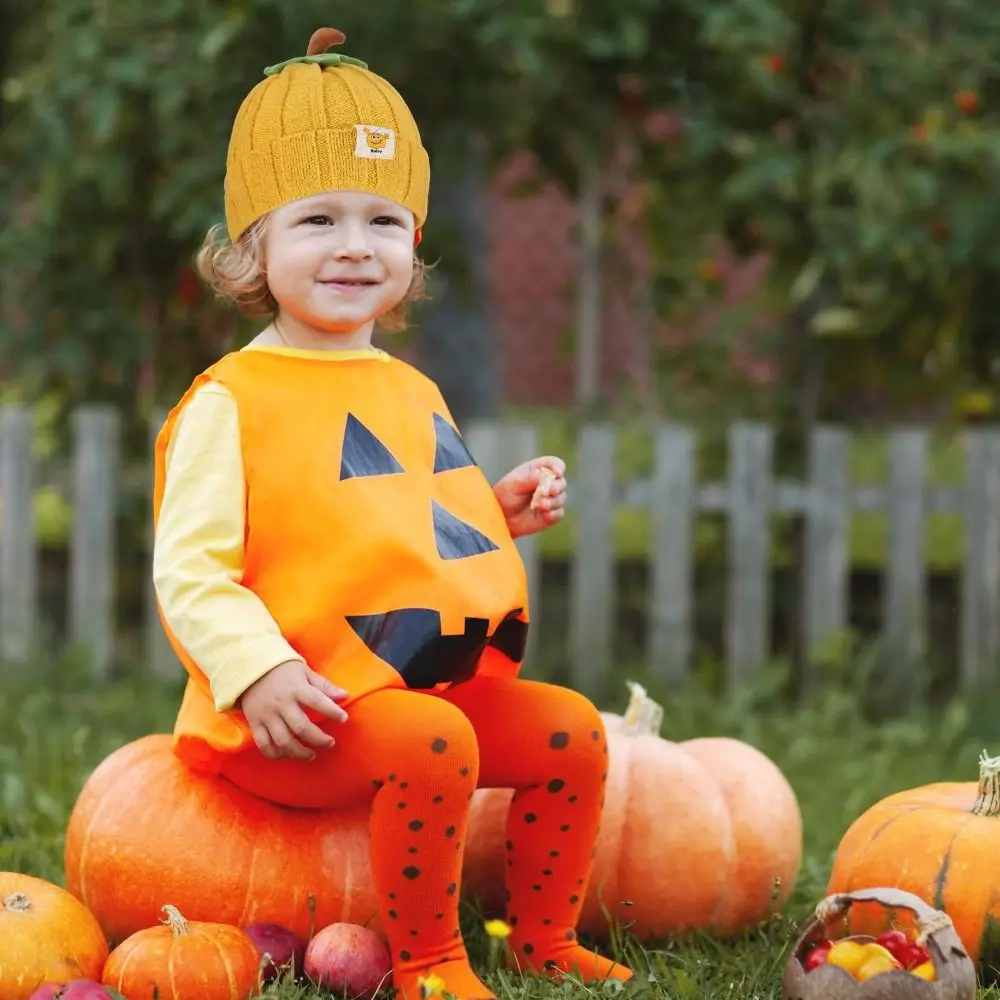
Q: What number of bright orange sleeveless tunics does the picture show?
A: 1